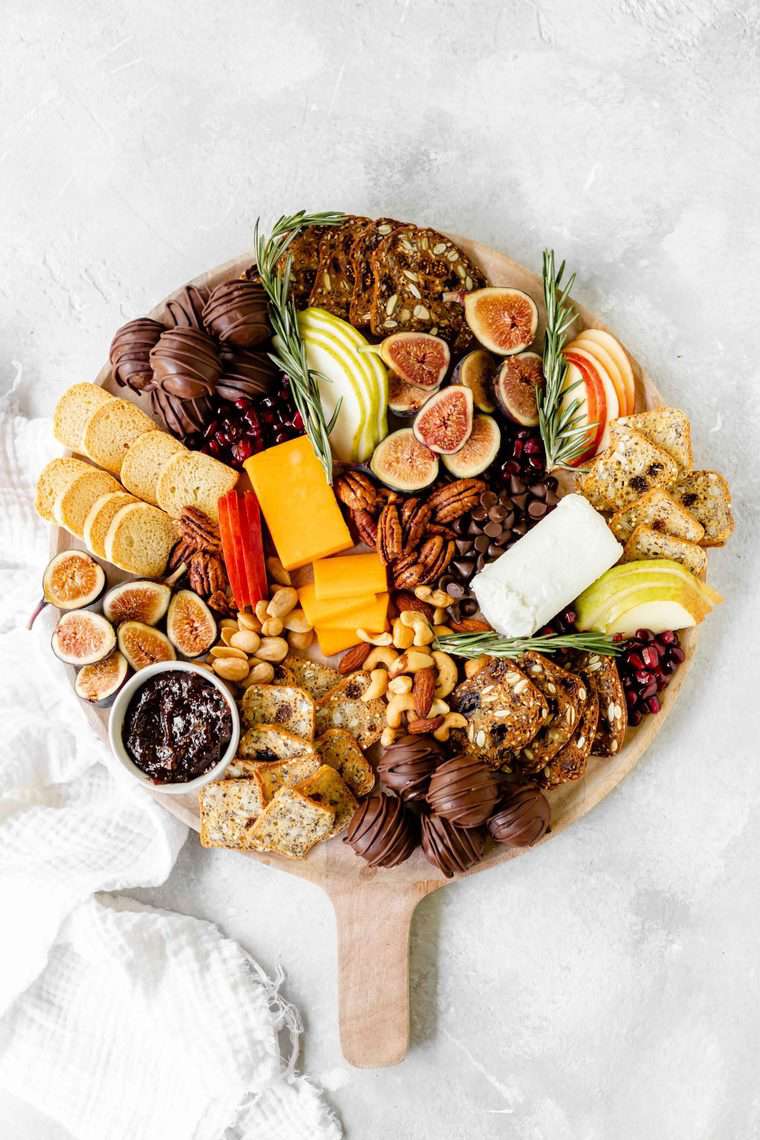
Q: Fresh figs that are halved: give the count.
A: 14